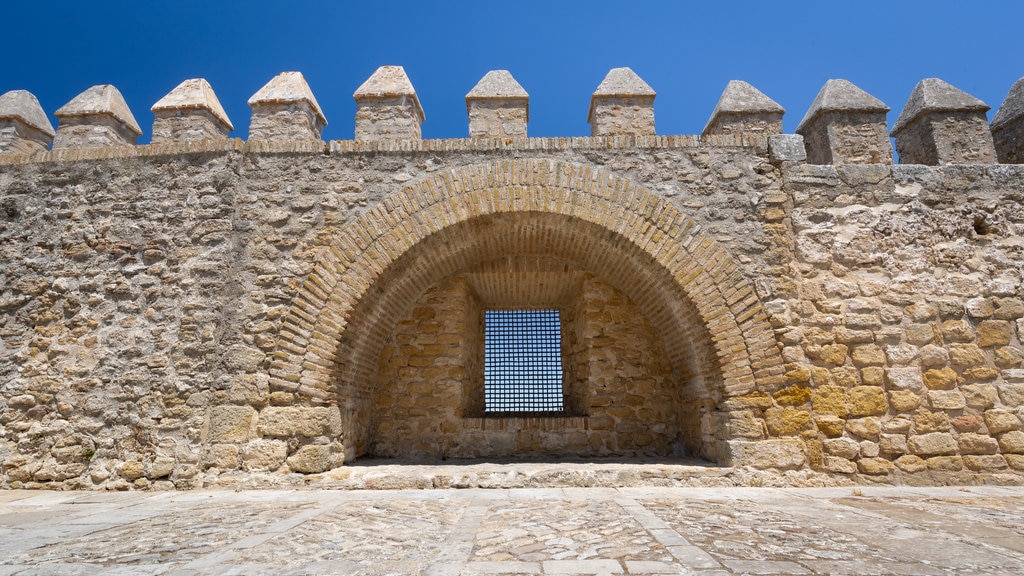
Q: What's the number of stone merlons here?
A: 11